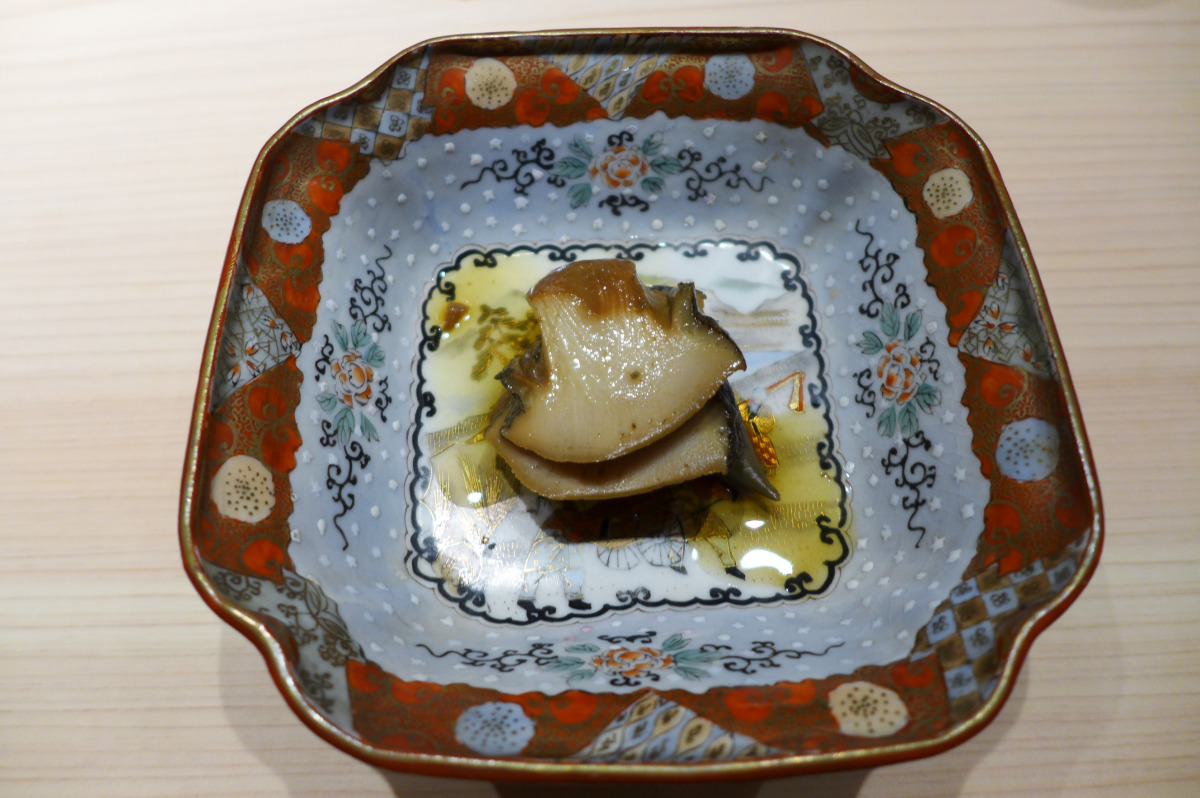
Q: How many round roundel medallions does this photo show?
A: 8